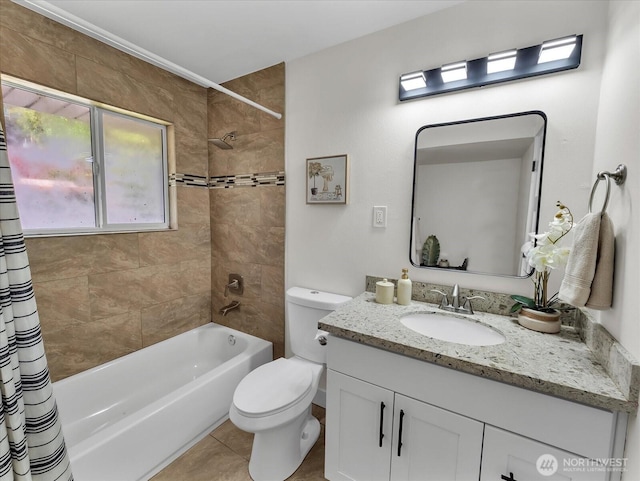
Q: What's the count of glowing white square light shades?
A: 4